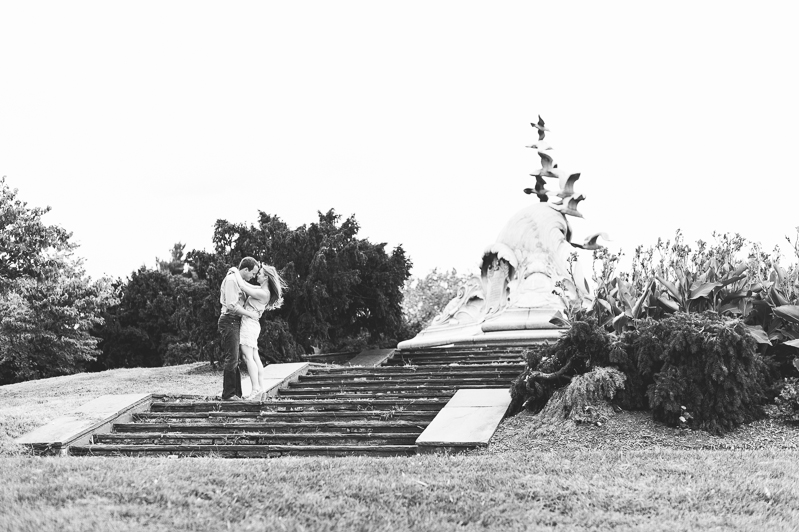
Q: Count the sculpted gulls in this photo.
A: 7